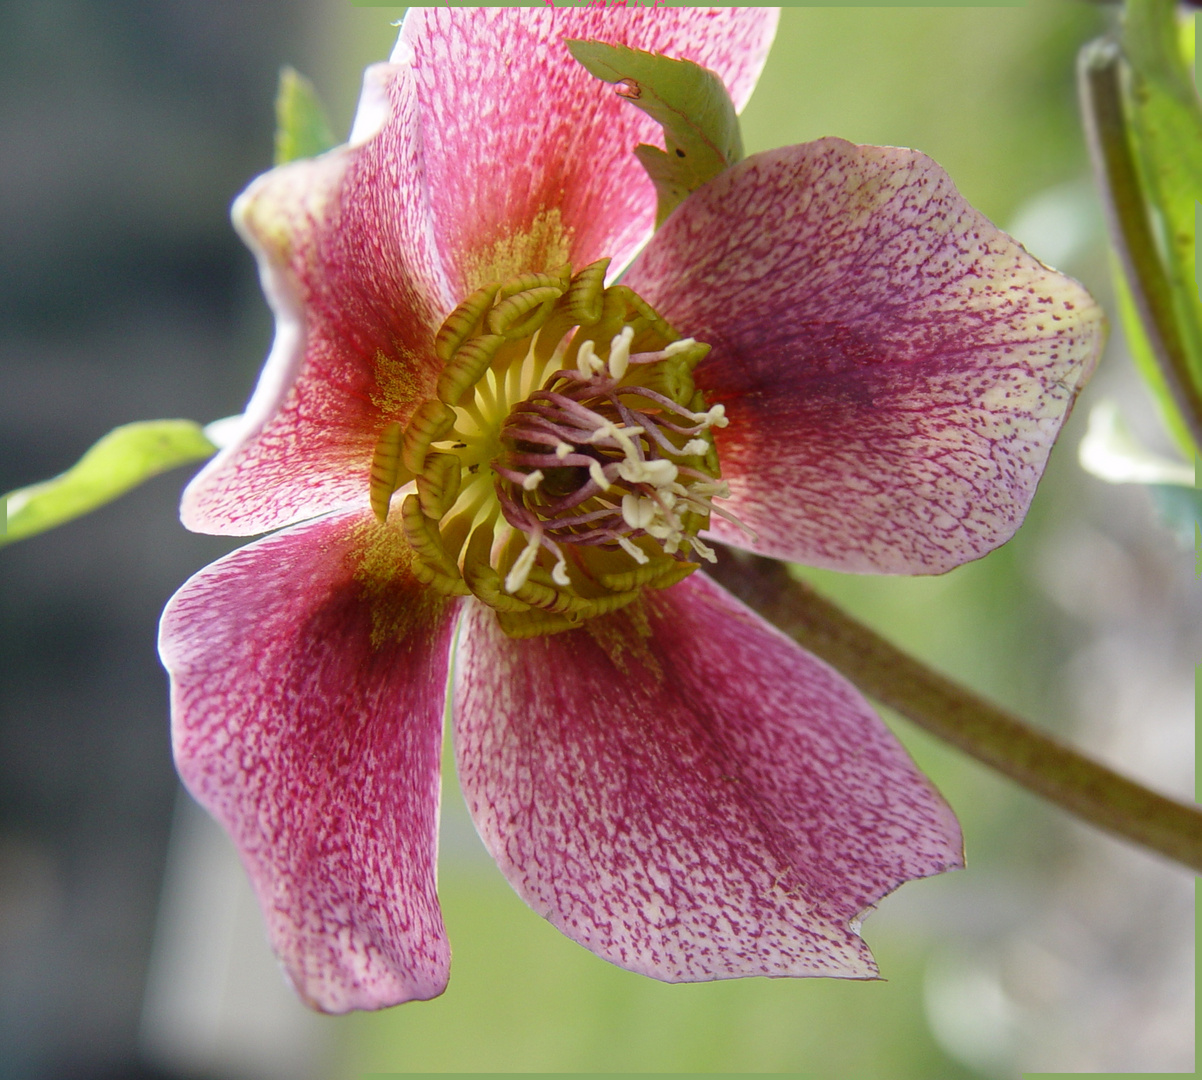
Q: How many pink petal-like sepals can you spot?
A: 5